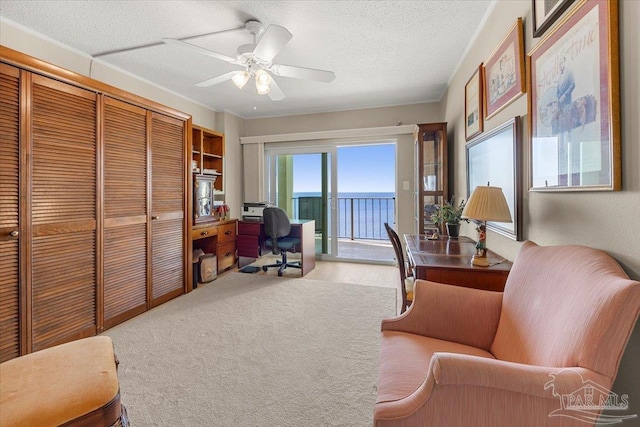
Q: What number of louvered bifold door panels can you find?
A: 4